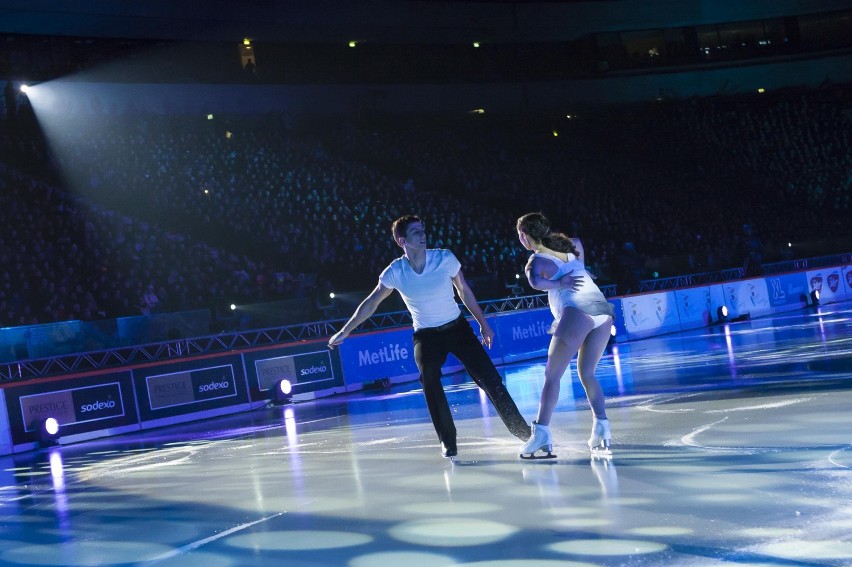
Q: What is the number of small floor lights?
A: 5